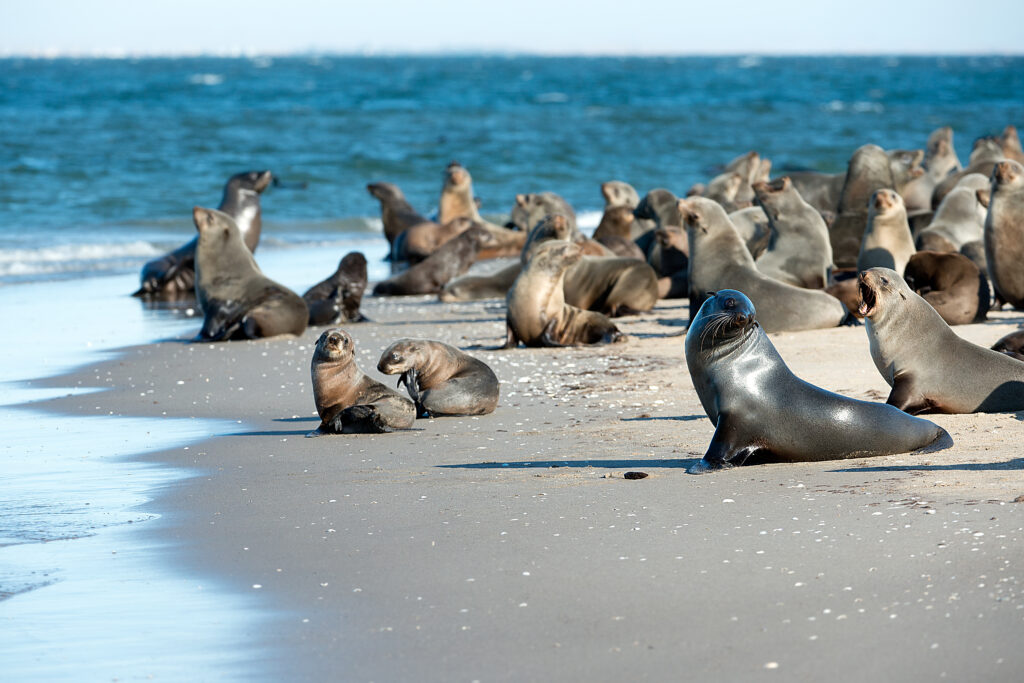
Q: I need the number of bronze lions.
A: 0